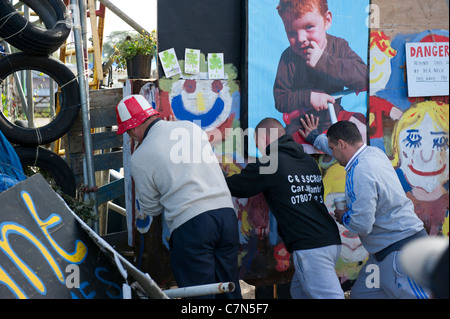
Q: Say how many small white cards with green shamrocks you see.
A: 3